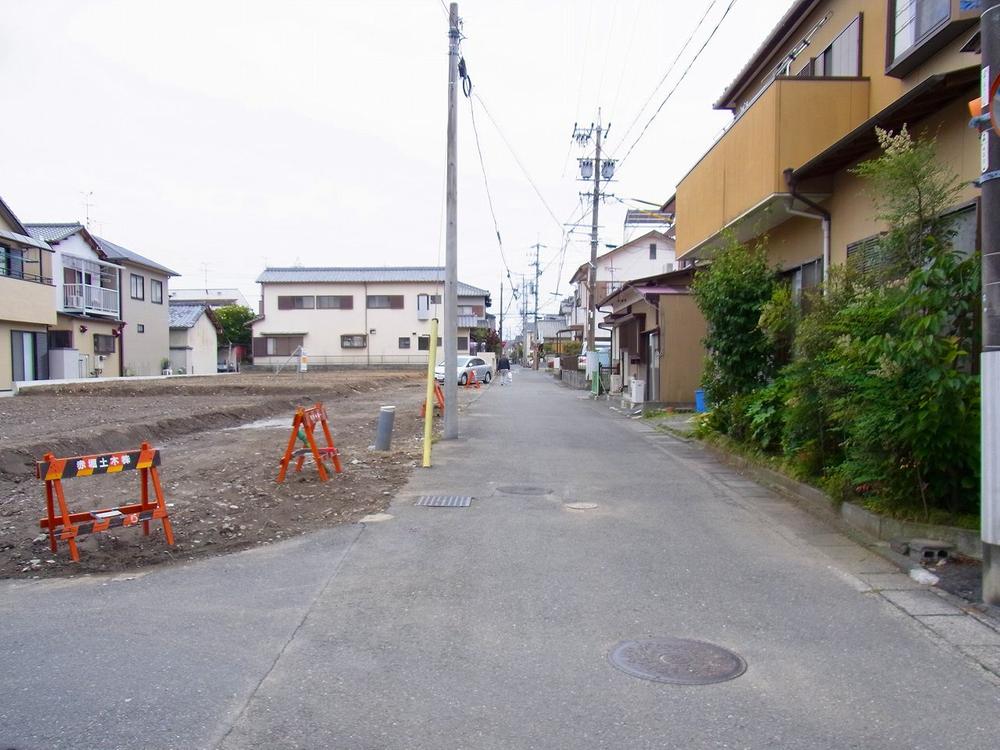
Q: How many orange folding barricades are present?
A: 4